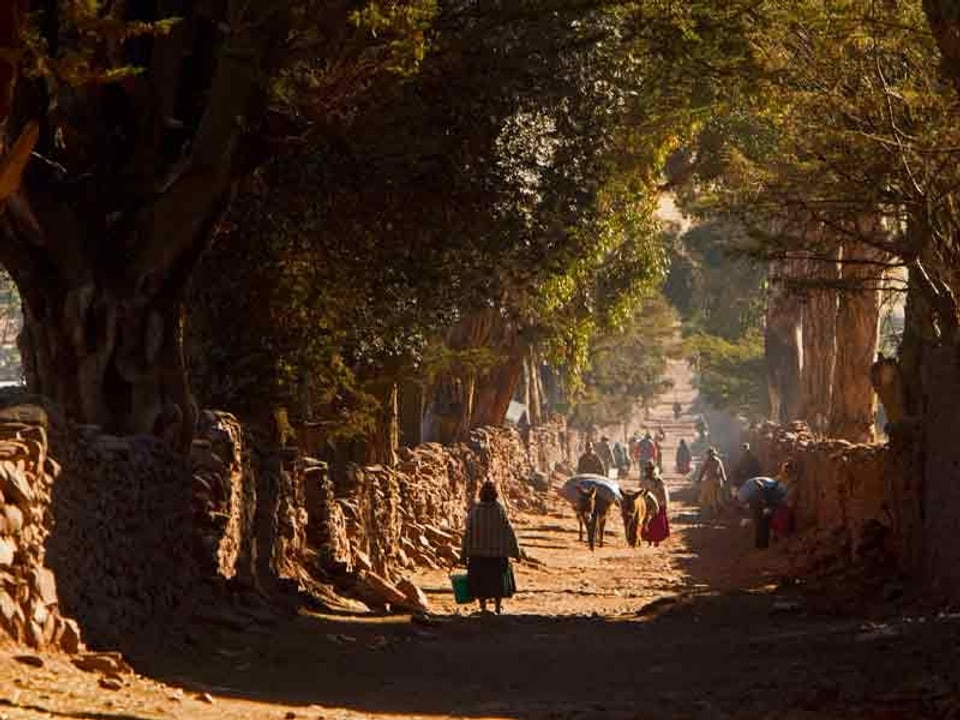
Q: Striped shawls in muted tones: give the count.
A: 1